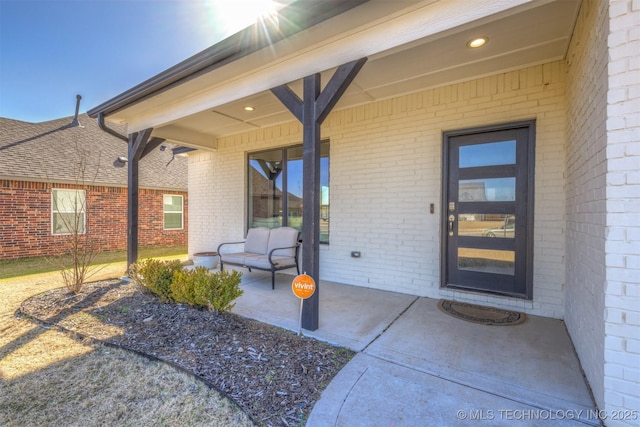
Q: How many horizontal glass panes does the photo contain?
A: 4